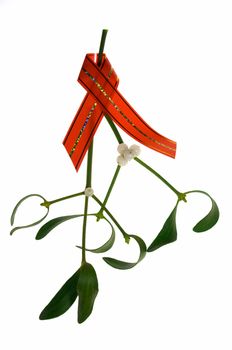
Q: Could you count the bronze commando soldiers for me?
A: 0